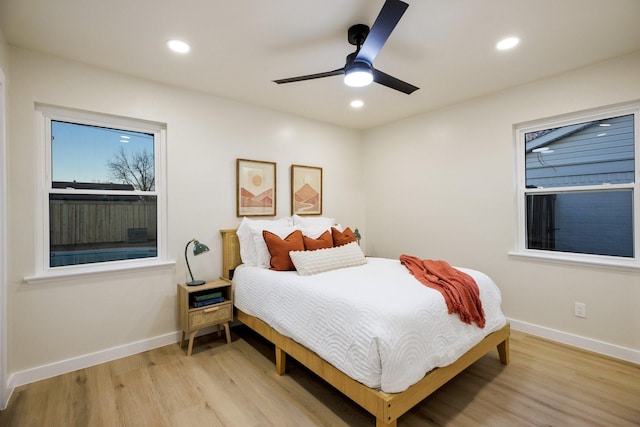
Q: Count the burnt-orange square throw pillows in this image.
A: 3